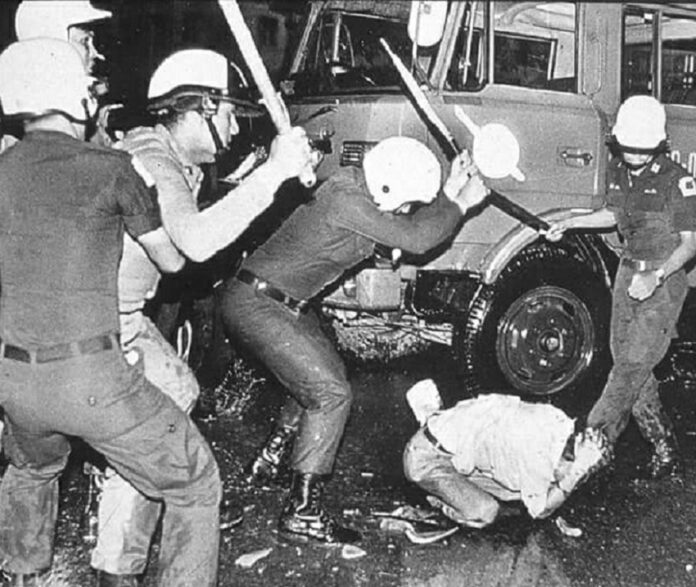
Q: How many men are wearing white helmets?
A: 5